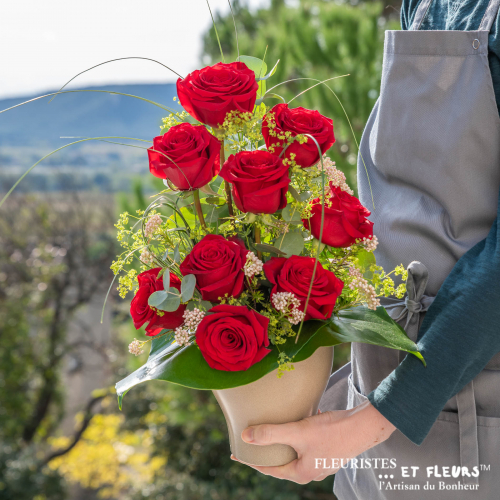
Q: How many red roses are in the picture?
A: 9